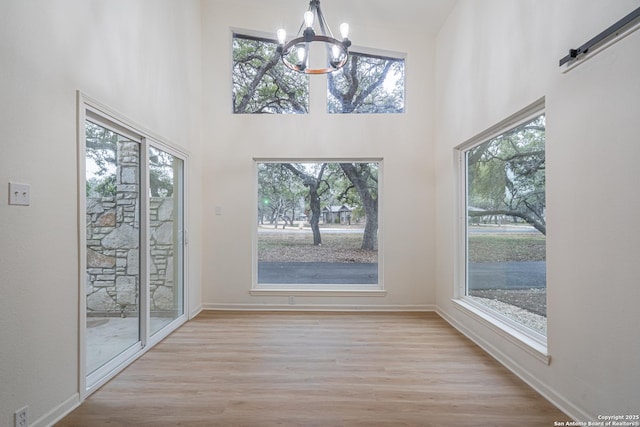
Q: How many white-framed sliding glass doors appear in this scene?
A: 1